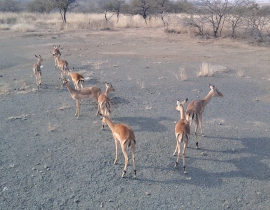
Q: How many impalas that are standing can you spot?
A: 9